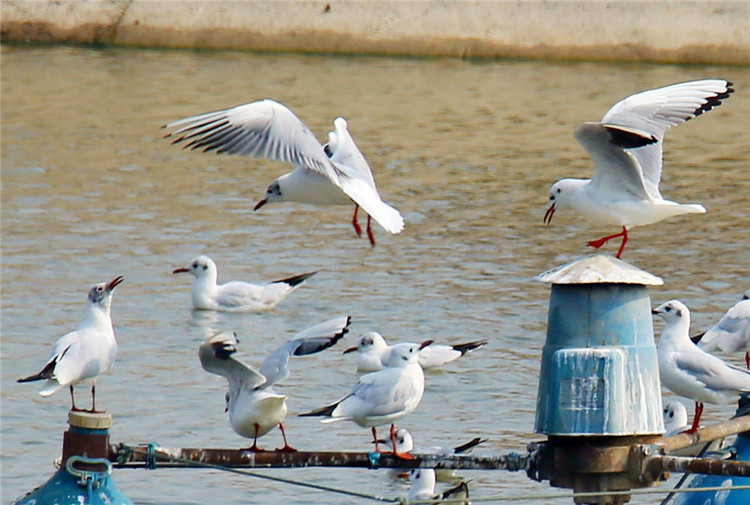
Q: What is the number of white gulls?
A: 12